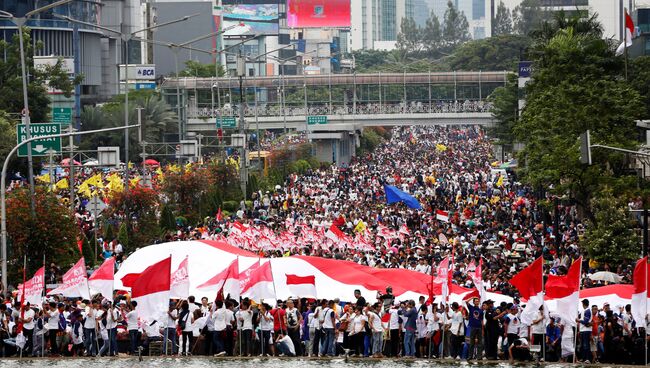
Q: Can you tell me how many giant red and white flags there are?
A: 1